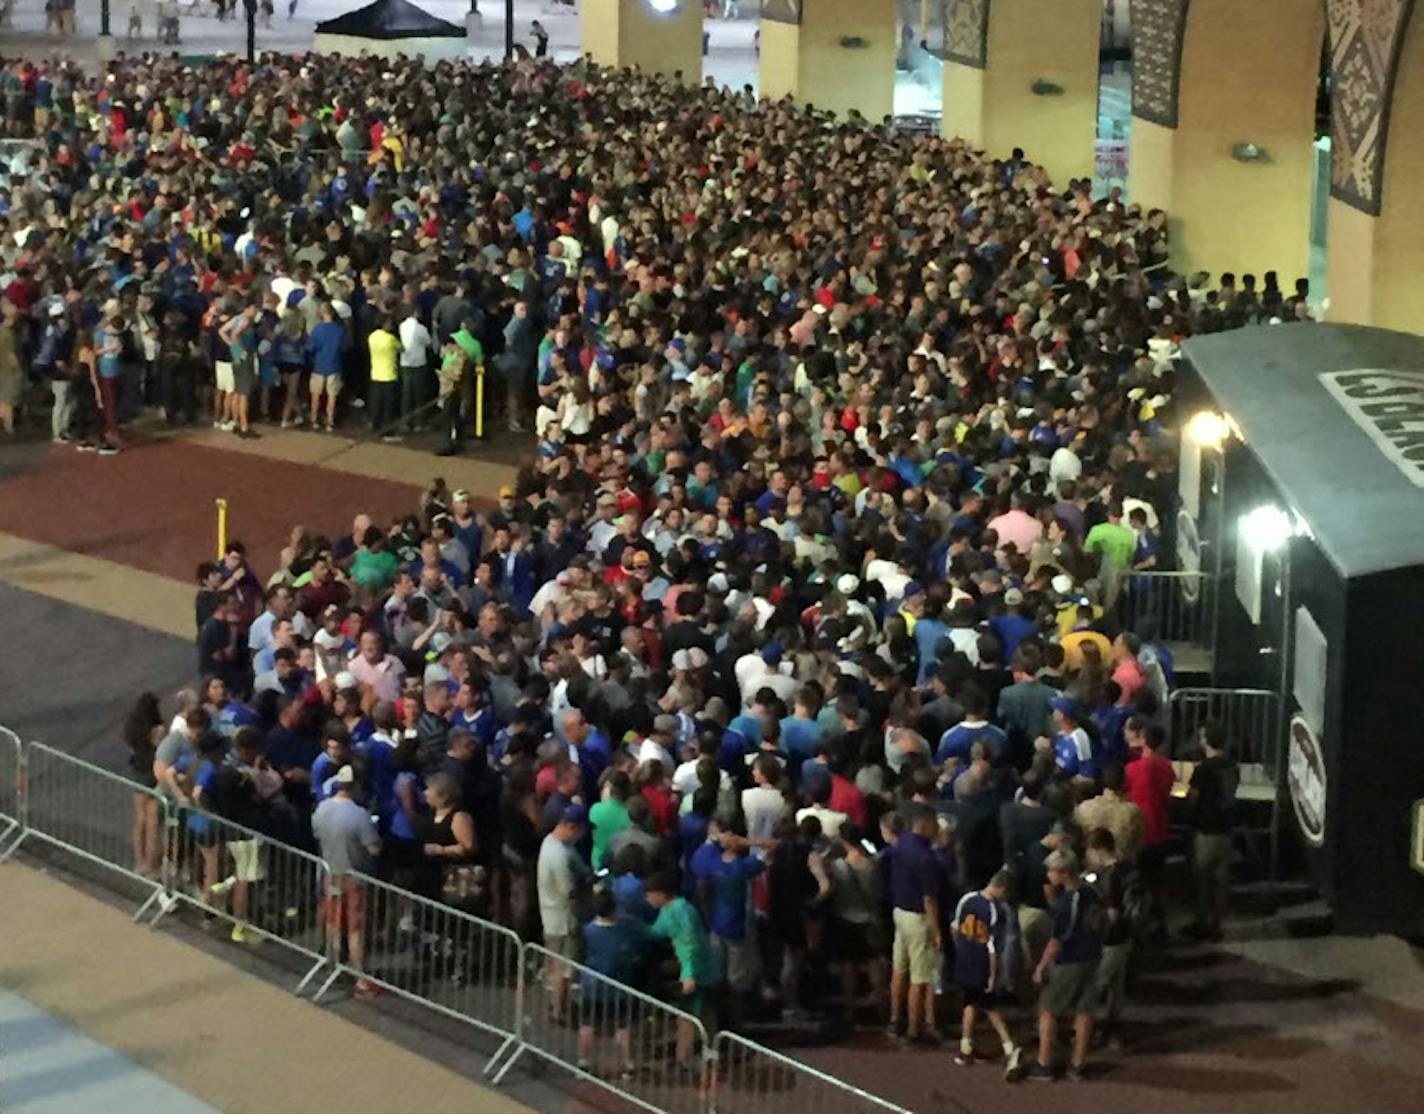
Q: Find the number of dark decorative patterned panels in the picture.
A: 4